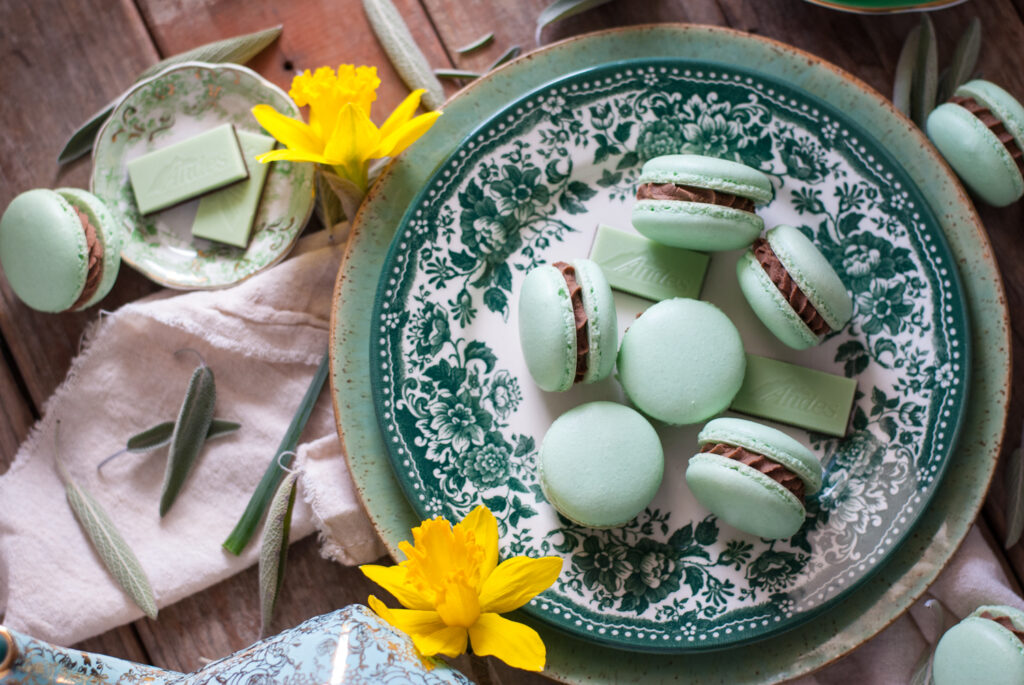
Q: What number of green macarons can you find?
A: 9